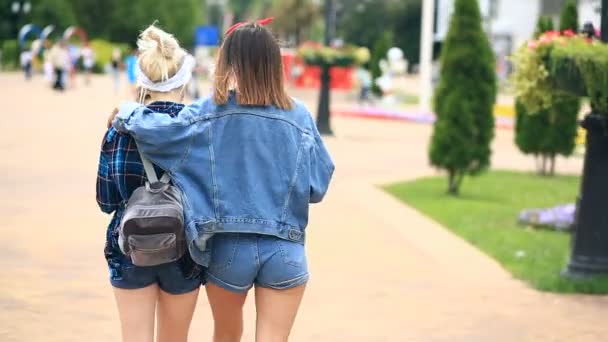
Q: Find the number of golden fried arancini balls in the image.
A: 0